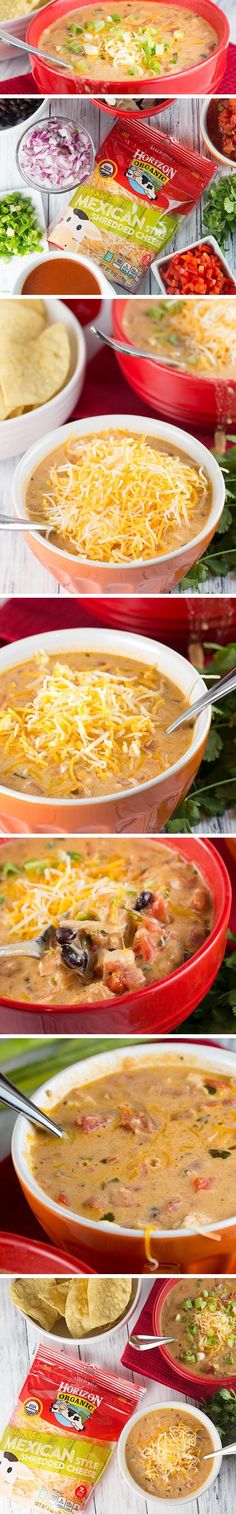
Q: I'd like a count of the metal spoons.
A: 8